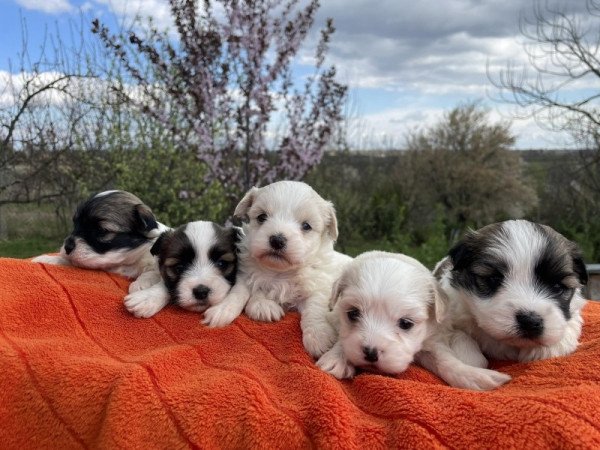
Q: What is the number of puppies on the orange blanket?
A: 5